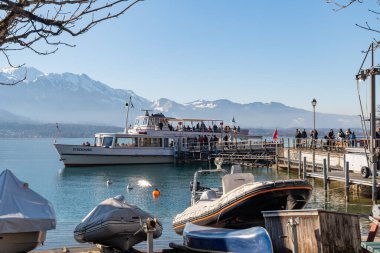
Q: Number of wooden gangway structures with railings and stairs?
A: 1